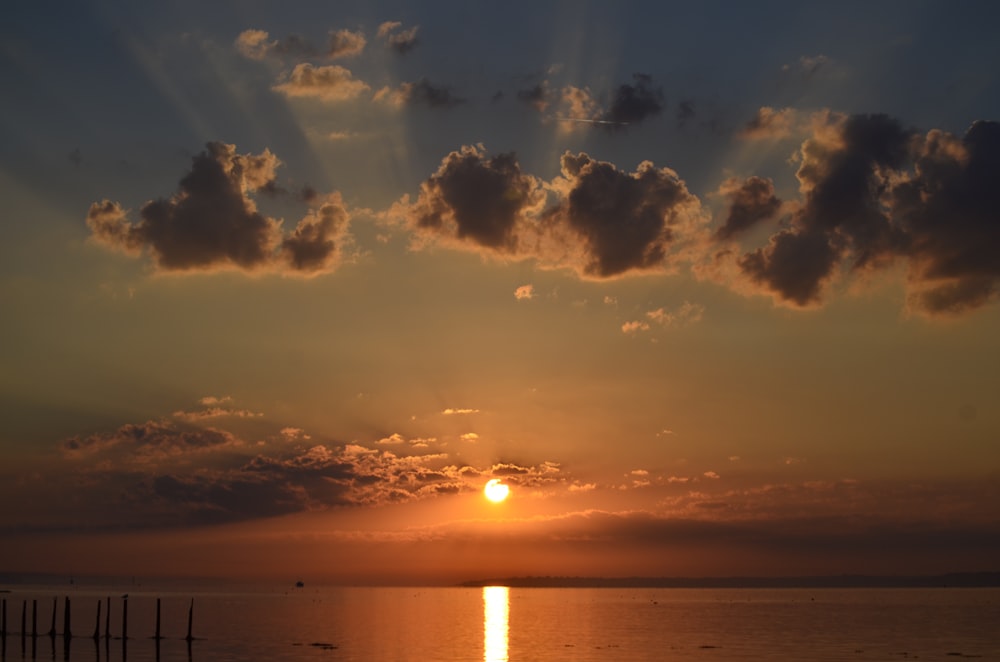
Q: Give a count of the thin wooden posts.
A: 10